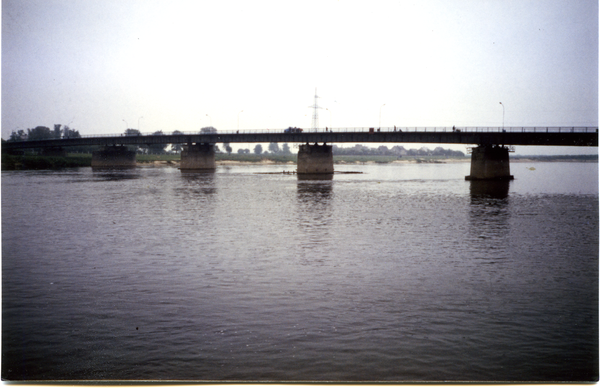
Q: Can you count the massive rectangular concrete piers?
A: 4